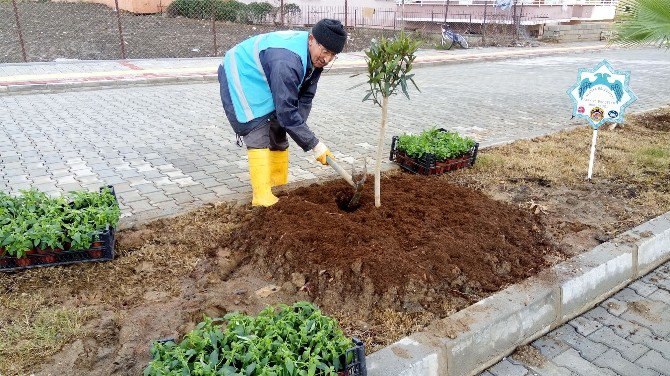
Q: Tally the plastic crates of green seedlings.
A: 3